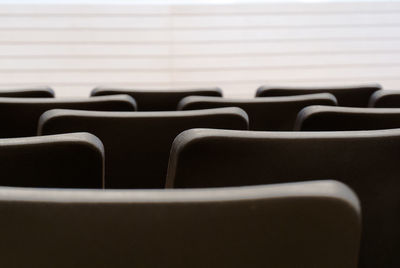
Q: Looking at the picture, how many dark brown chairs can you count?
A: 11